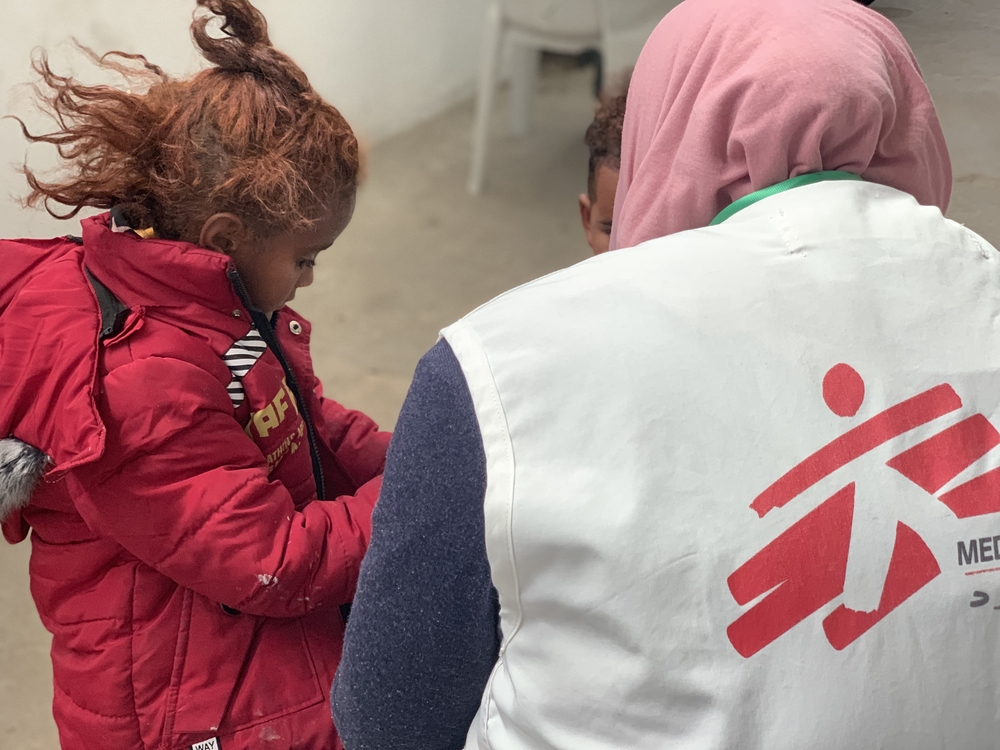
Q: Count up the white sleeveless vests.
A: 1